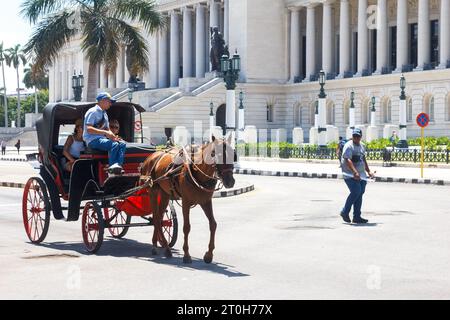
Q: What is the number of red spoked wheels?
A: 4